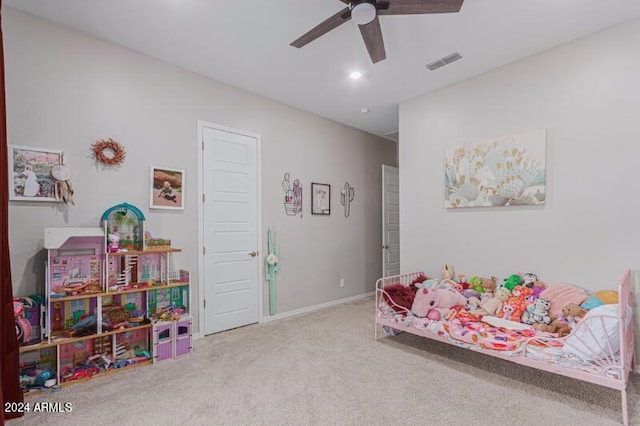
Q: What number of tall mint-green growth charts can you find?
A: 1